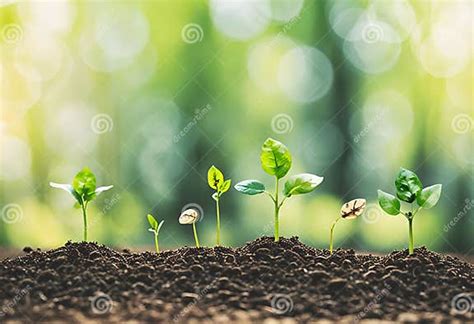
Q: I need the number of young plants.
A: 7